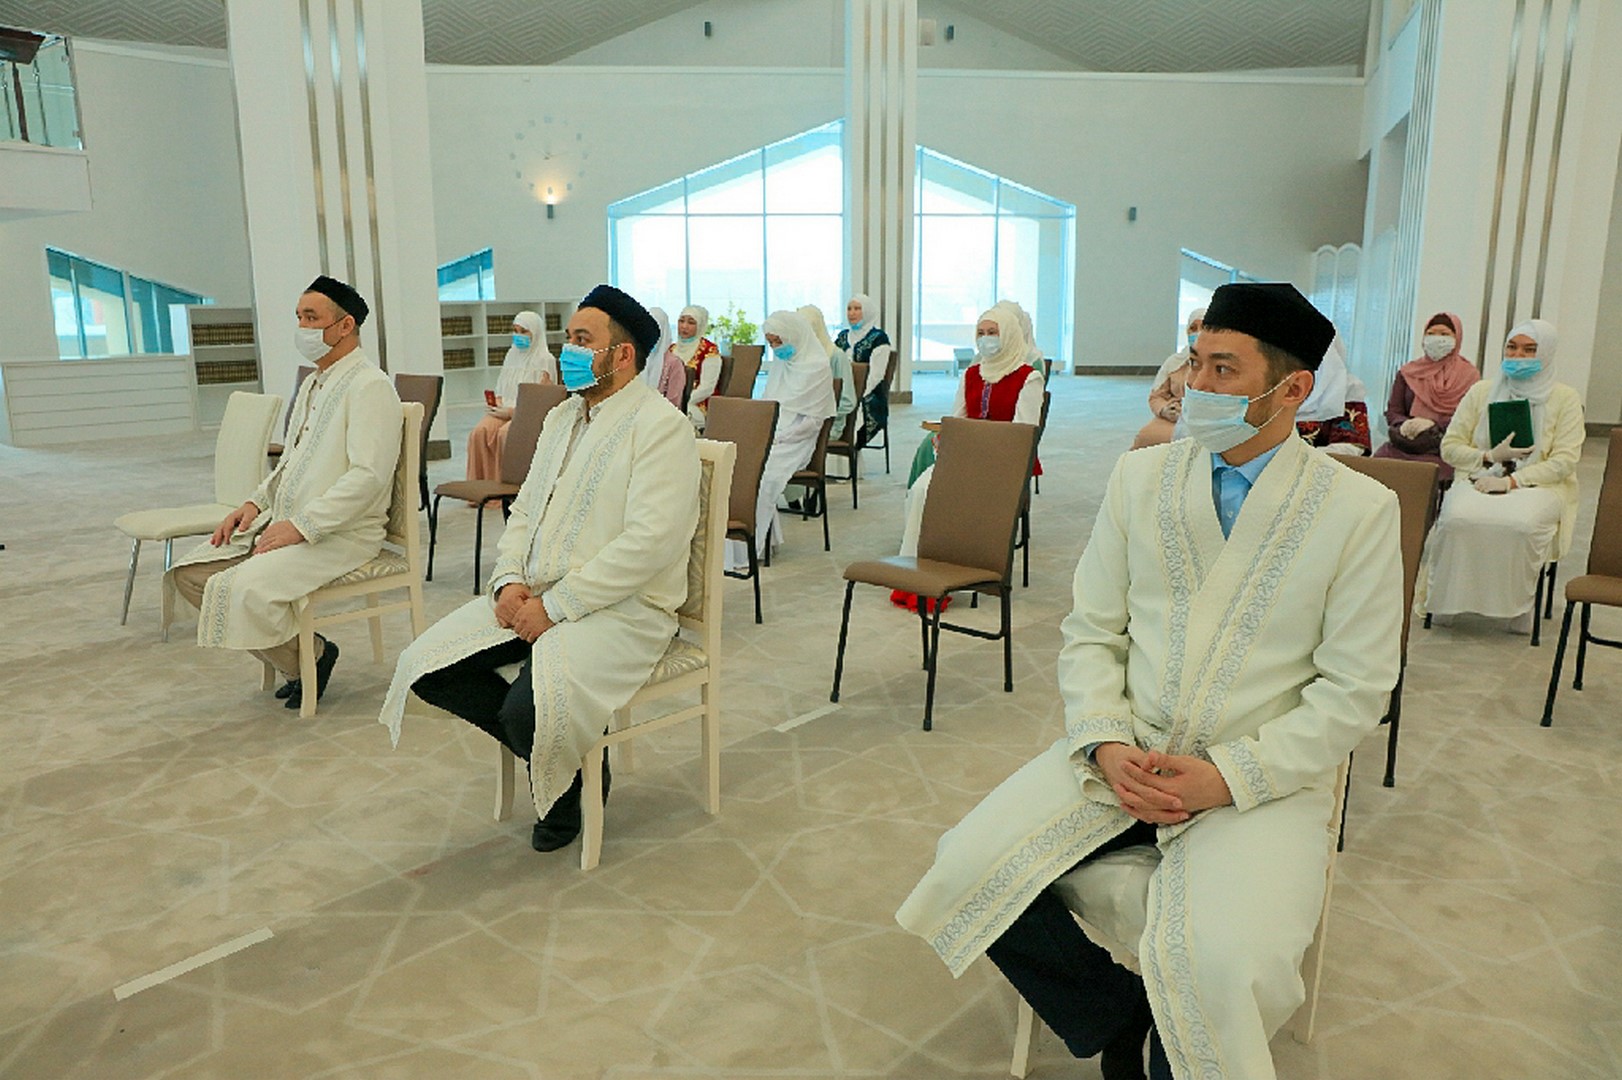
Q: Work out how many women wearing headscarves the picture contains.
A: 12